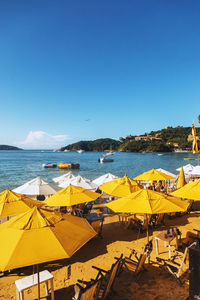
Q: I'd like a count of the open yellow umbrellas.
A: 7